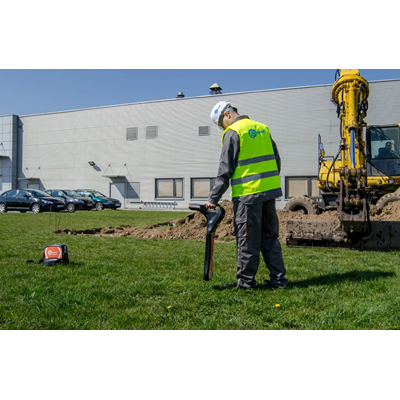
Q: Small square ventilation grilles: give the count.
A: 3